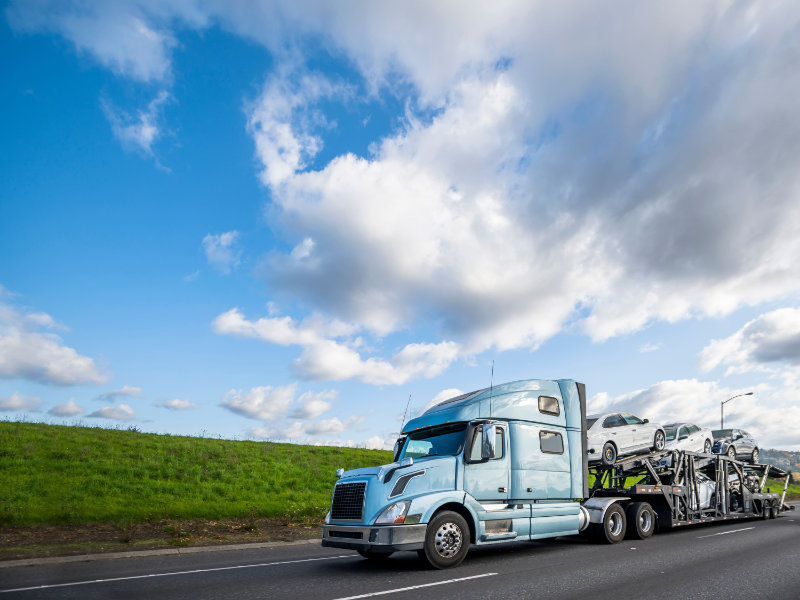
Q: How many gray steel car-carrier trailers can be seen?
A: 1